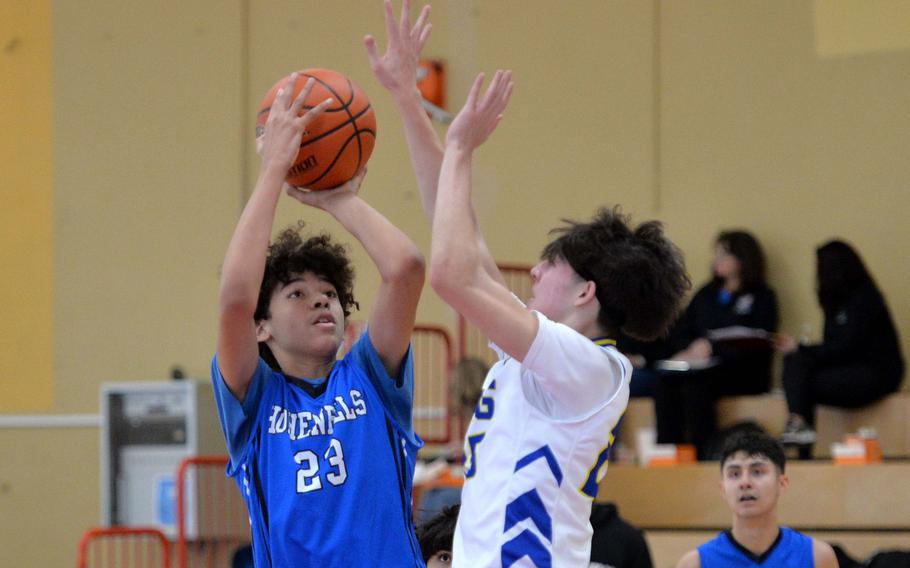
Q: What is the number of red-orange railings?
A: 4